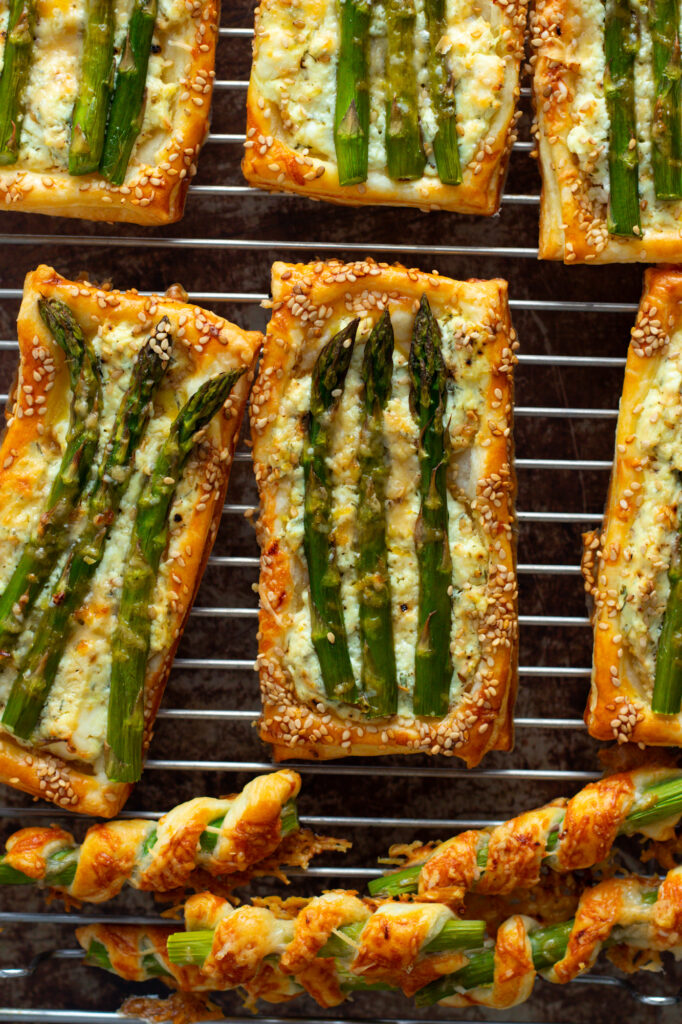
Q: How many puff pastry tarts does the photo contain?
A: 6